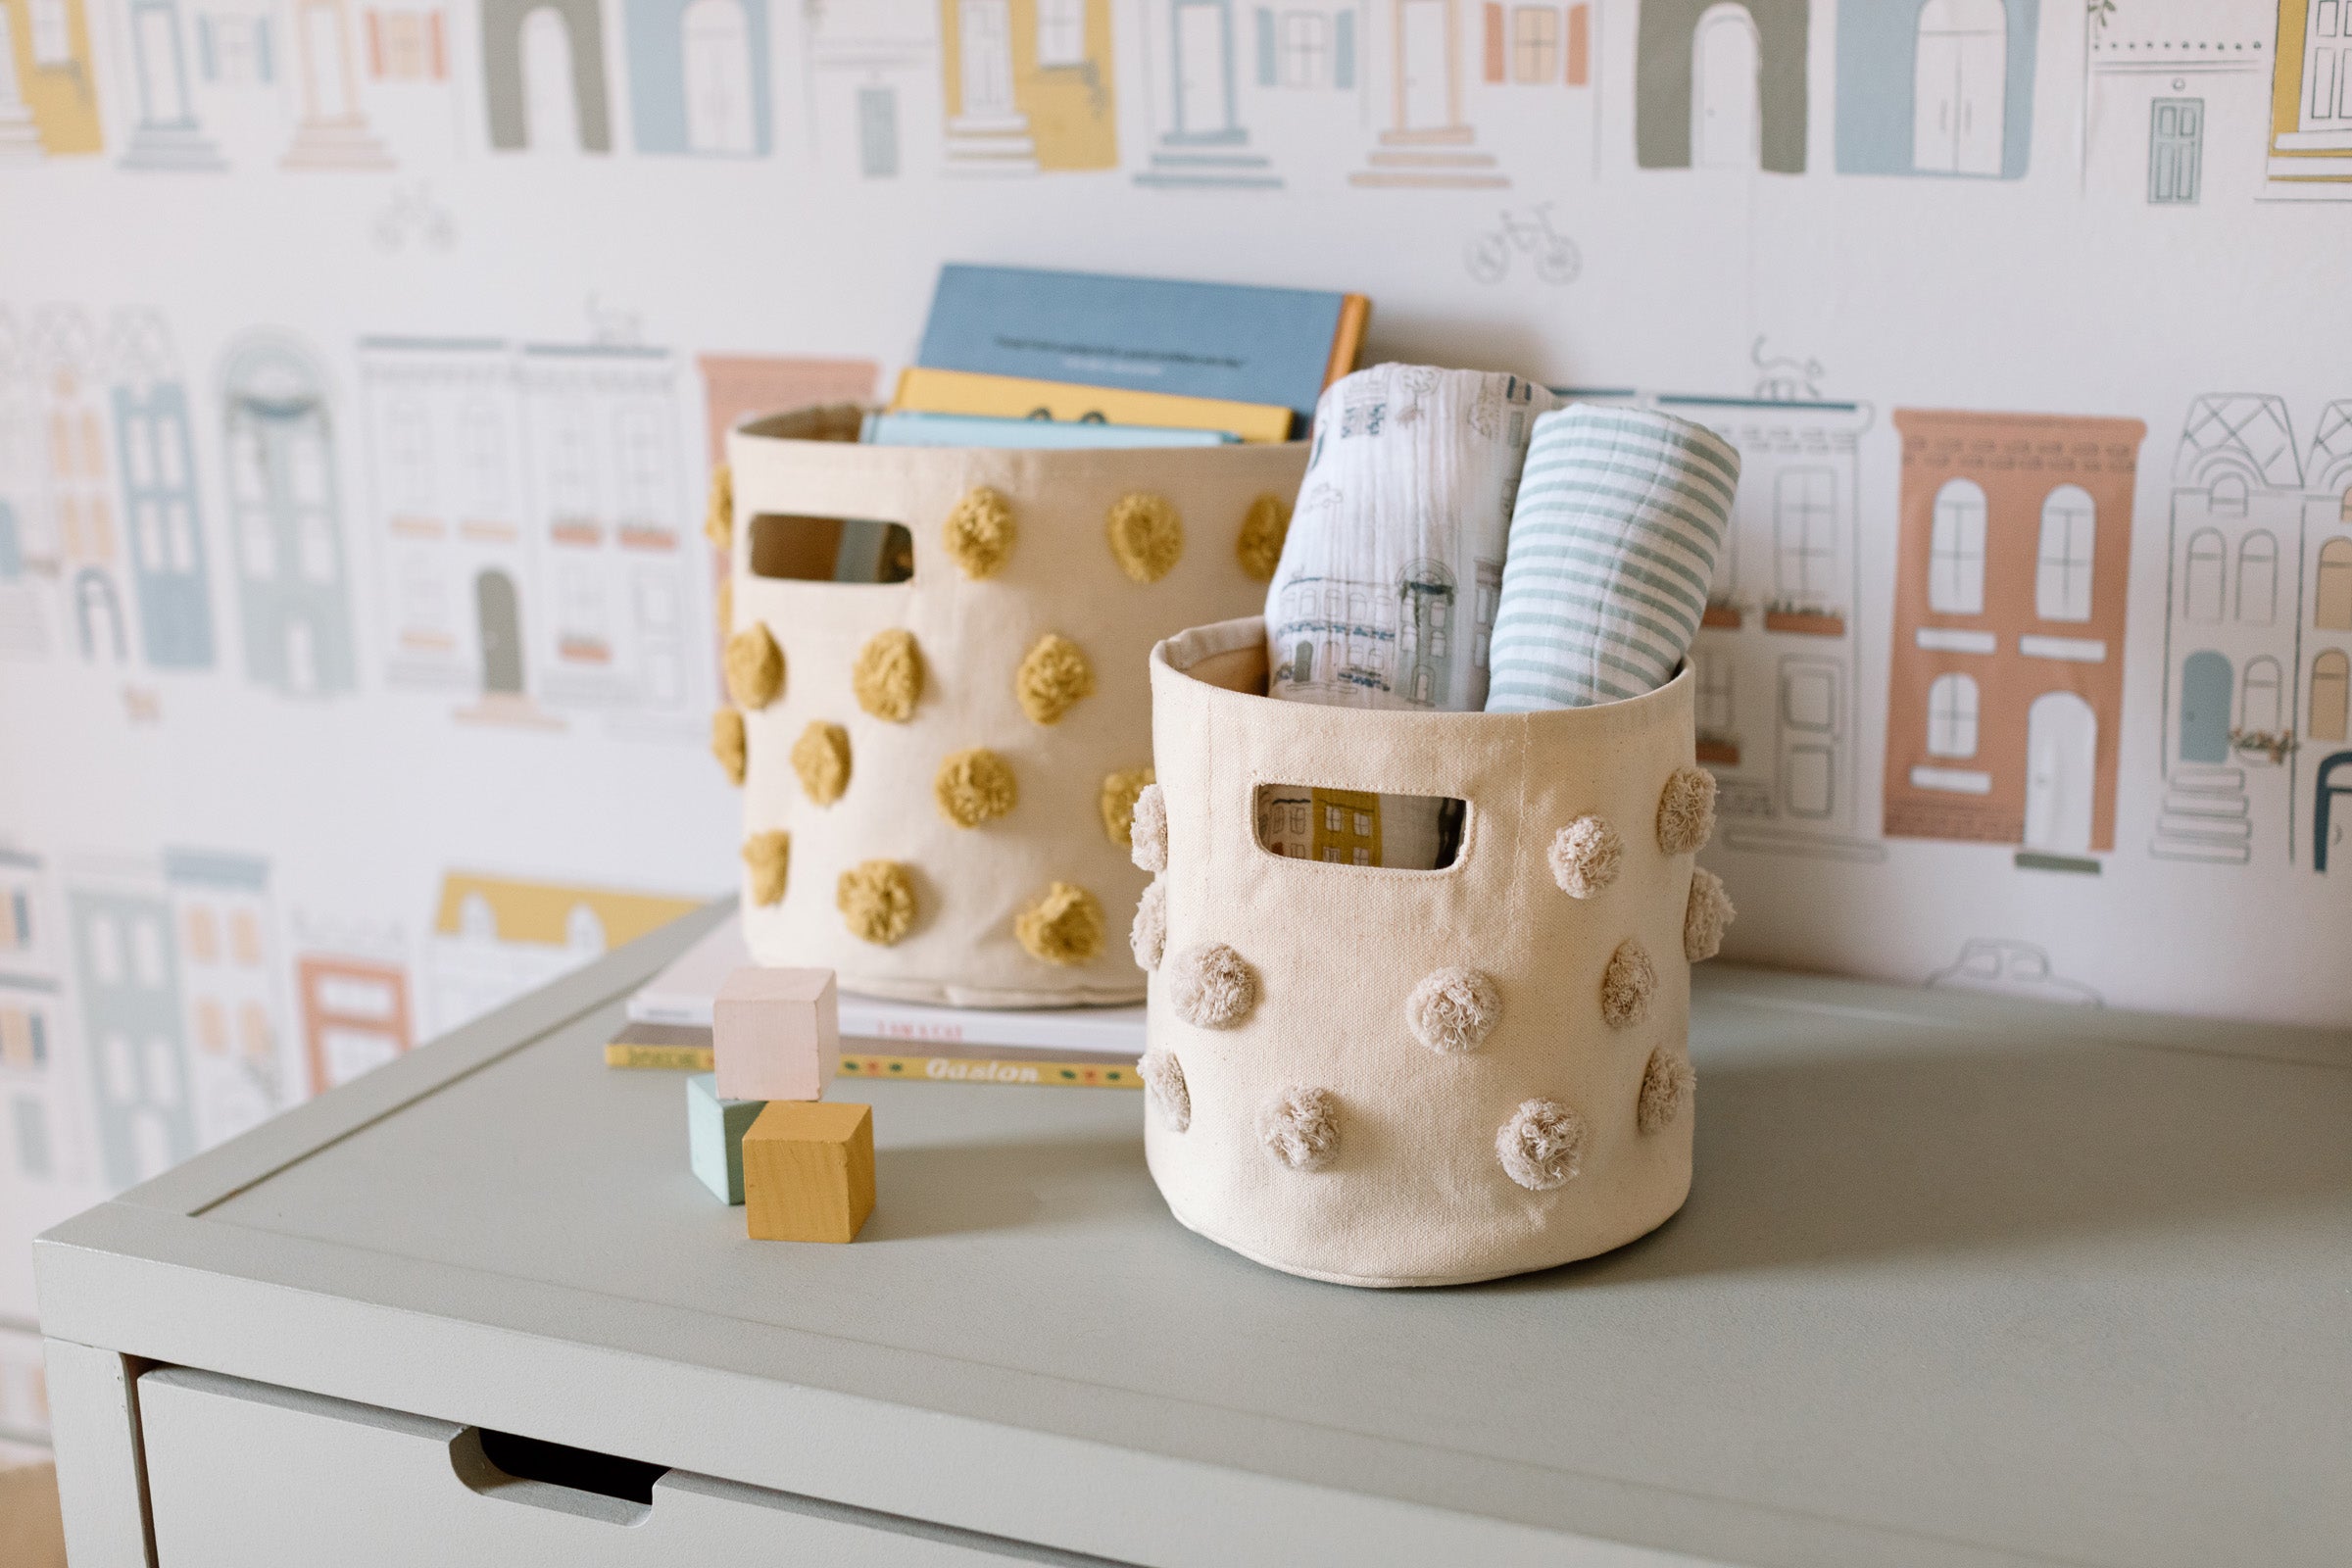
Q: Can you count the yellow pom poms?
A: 15